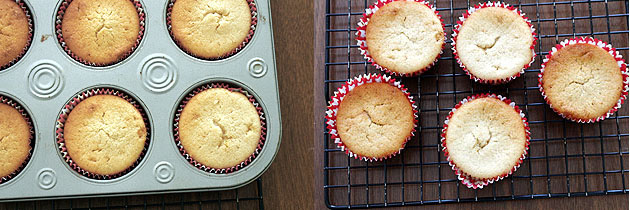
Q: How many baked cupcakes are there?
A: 11